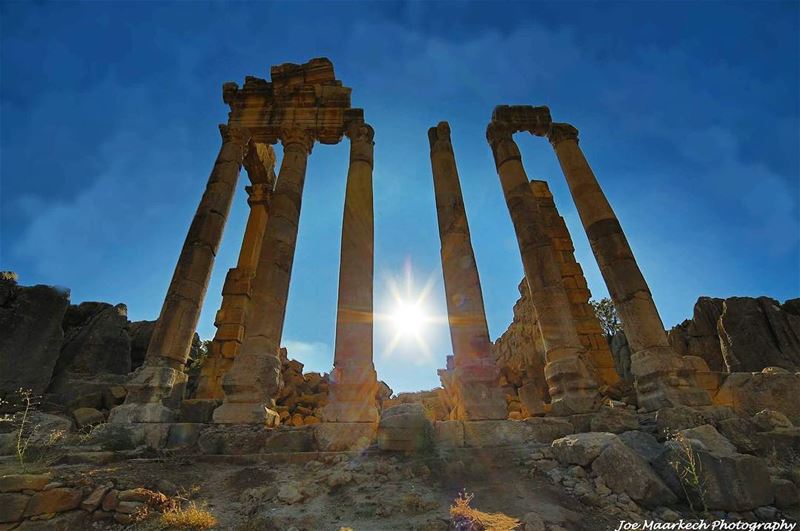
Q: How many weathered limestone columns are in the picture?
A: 6